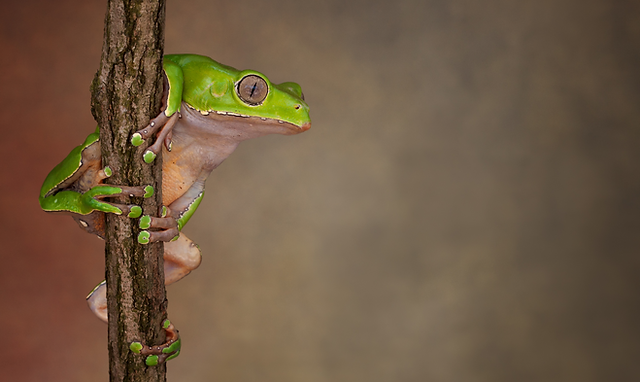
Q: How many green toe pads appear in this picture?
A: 11